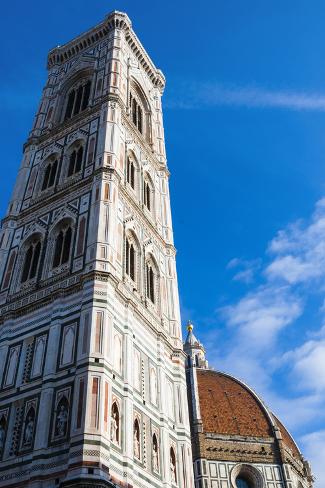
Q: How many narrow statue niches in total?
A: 7